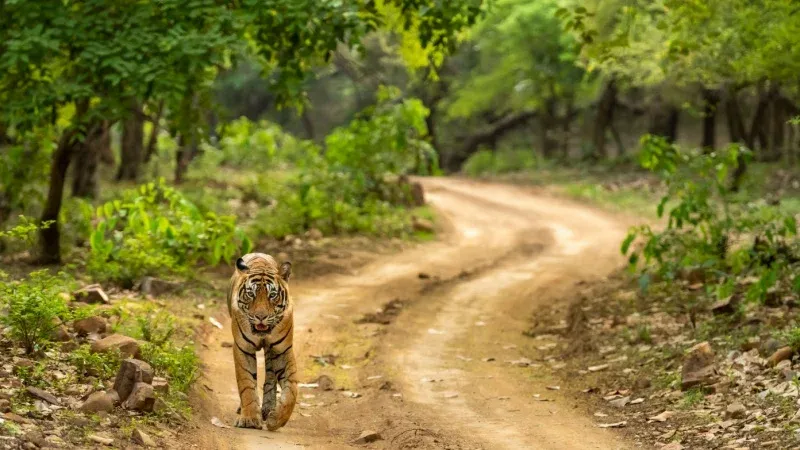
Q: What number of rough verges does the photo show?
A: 2